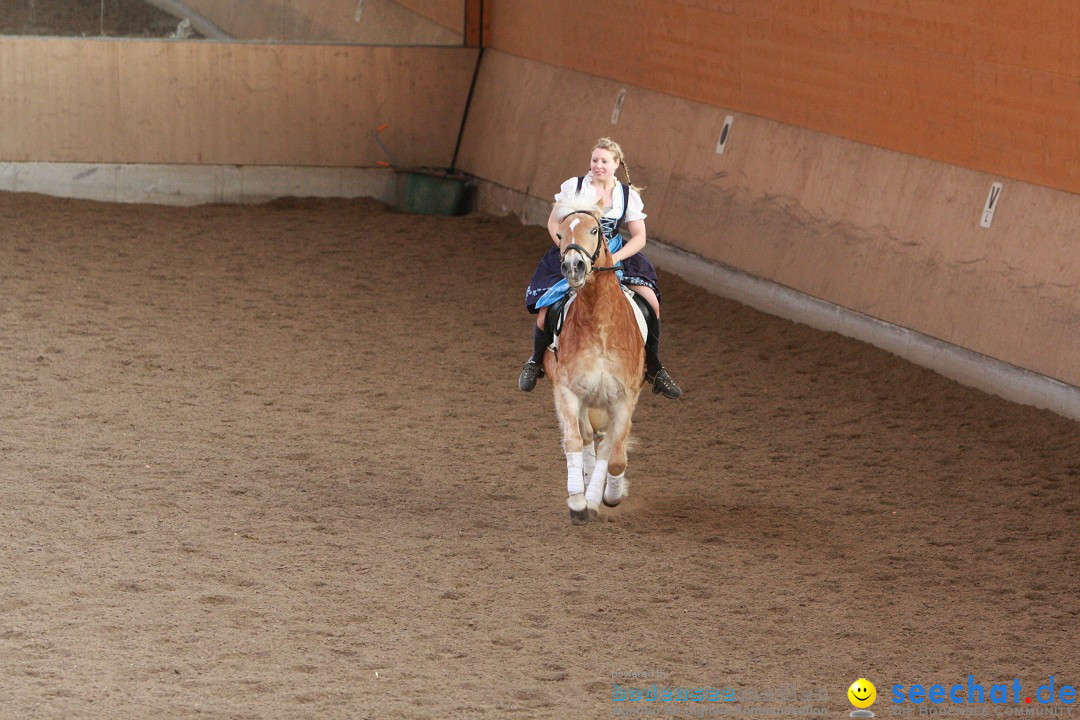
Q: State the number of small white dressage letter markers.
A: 3